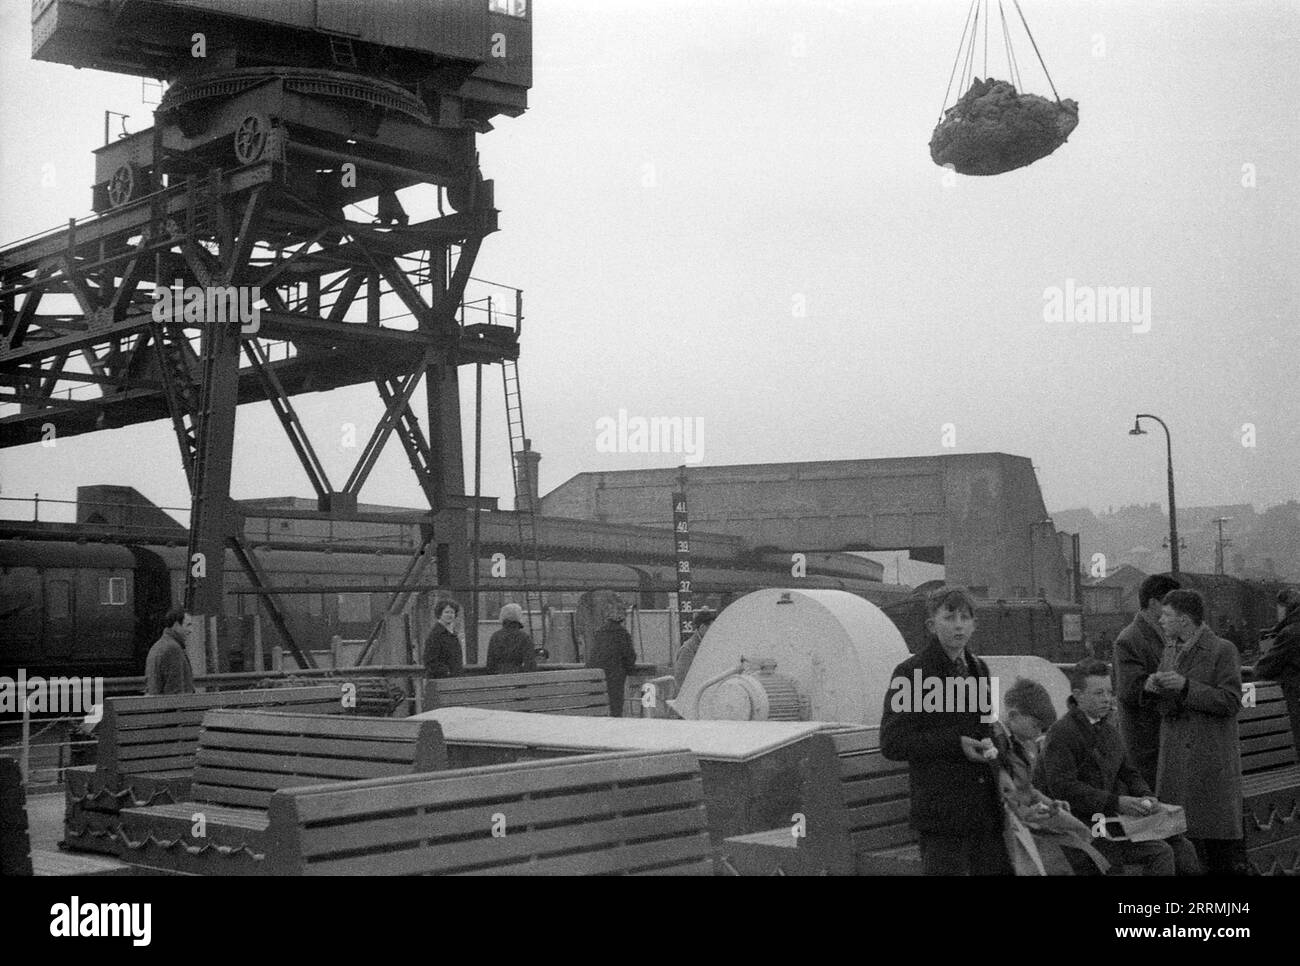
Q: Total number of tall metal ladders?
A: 1